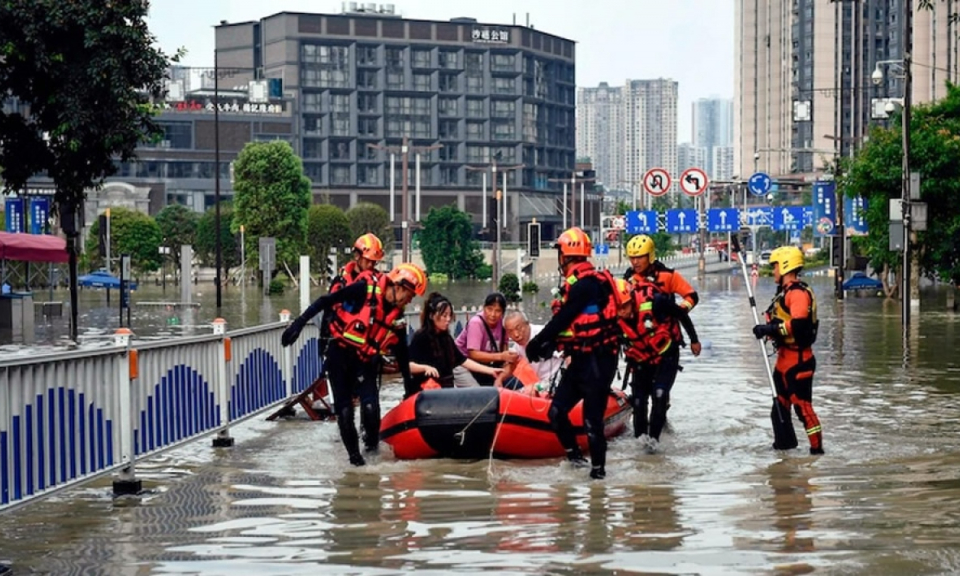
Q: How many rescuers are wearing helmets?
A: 6